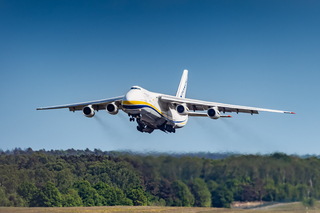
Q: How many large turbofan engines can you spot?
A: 4